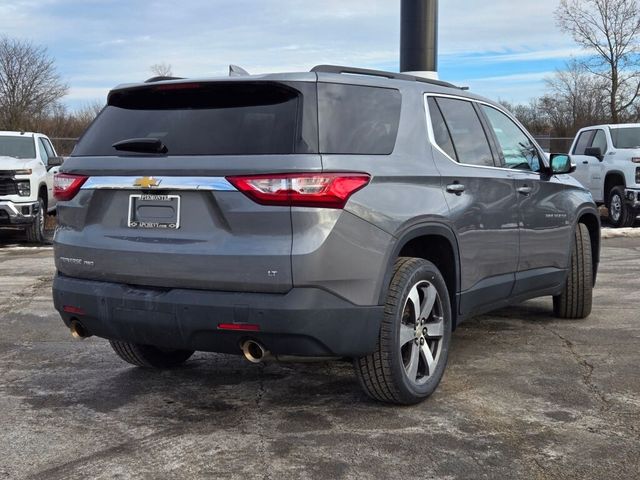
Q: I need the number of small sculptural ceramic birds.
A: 0